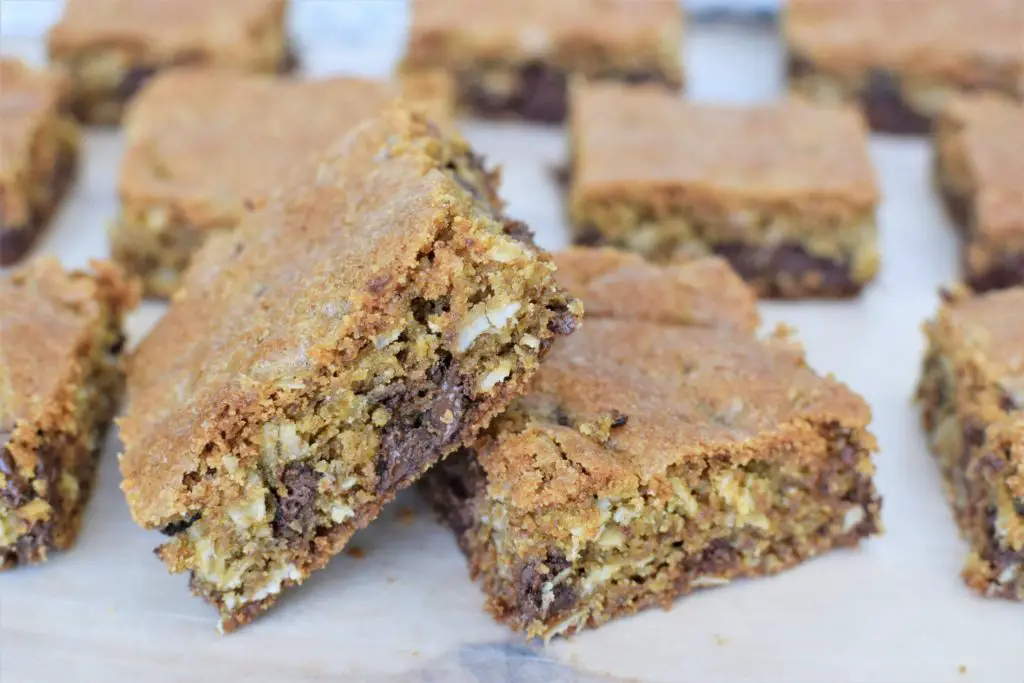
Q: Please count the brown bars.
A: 11